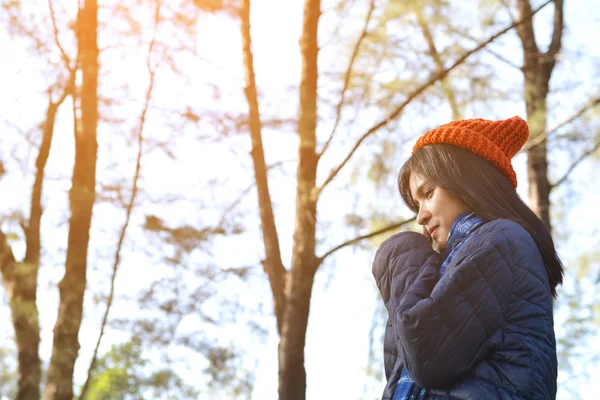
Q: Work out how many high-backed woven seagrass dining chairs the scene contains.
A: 0